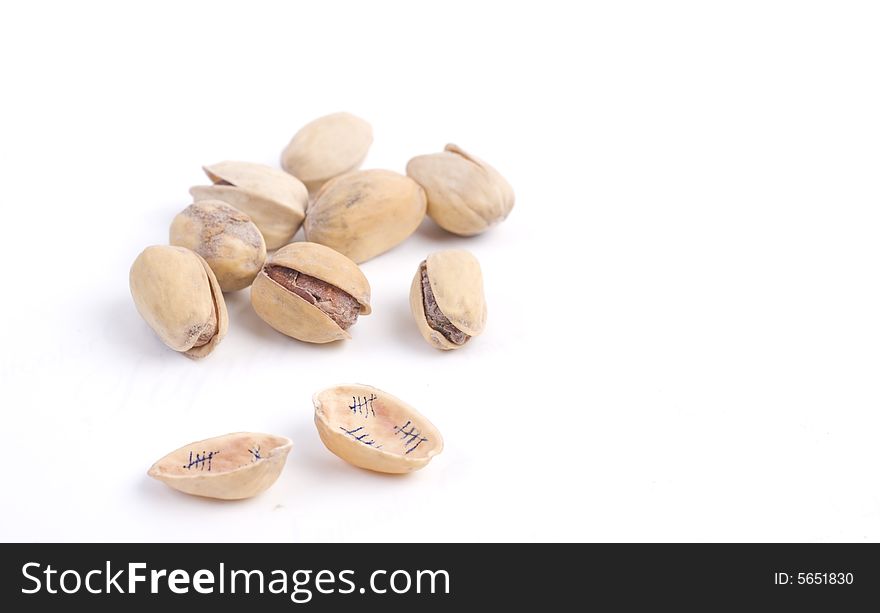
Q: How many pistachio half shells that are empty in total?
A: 2